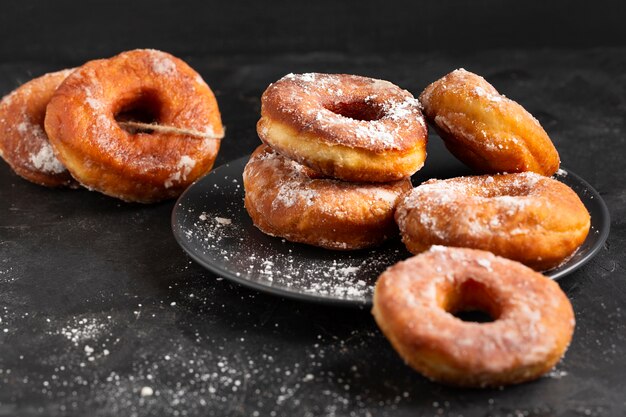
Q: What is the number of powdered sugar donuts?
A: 7